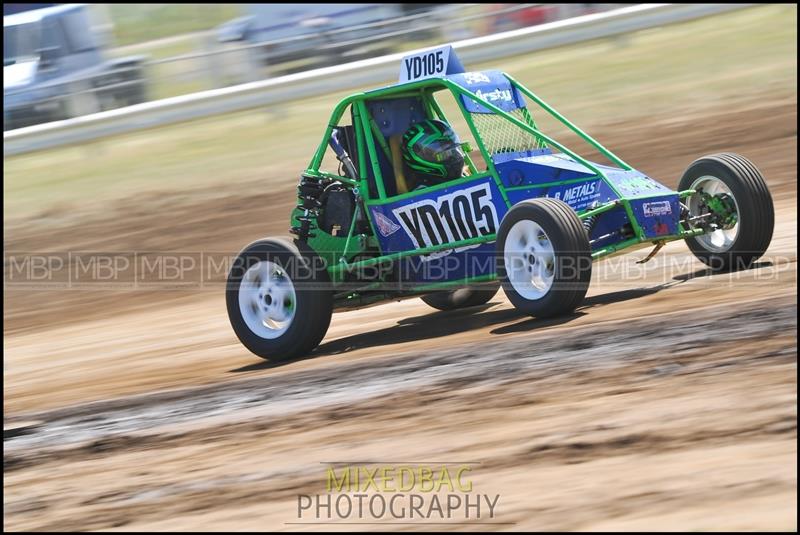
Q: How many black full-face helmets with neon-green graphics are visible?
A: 1